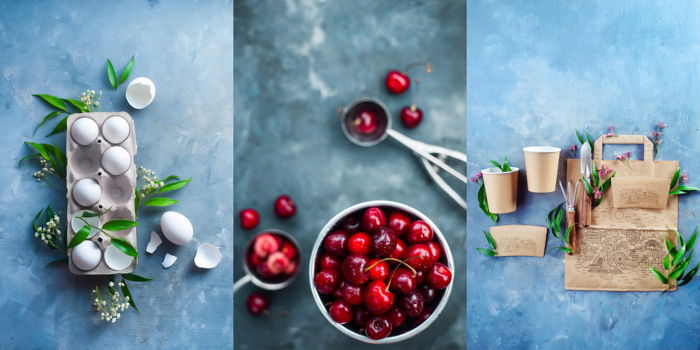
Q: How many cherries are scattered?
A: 5